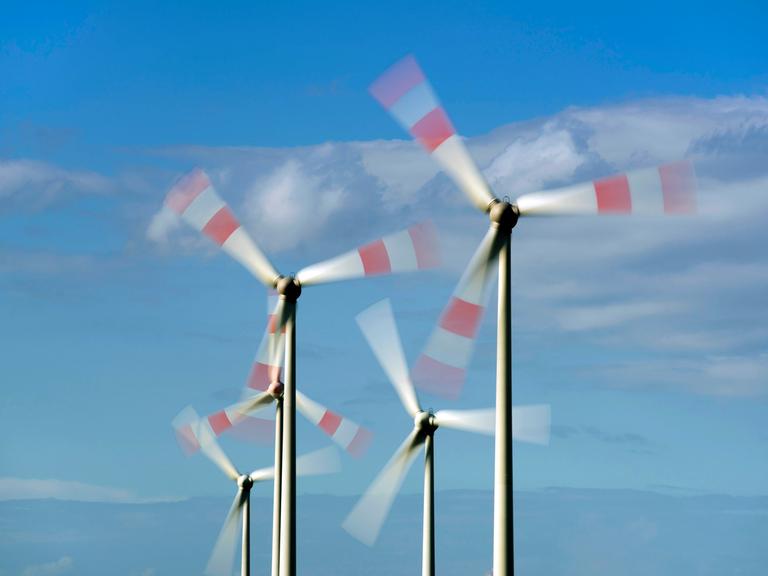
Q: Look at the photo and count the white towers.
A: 5